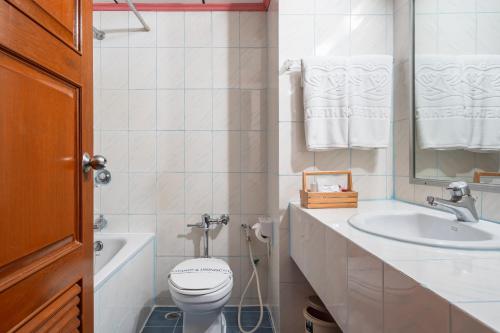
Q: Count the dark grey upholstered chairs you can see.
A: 0